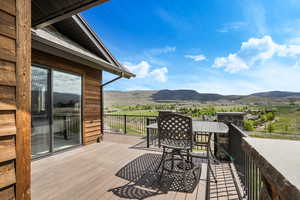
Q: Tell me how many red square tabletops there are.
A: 0